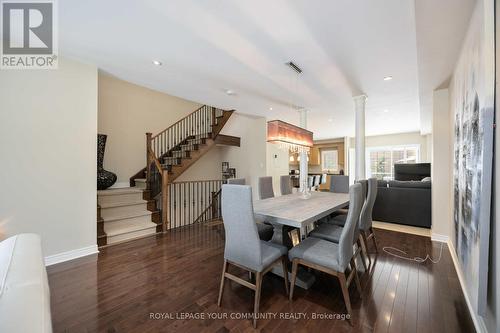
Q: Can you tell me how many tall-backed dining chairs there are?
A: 8